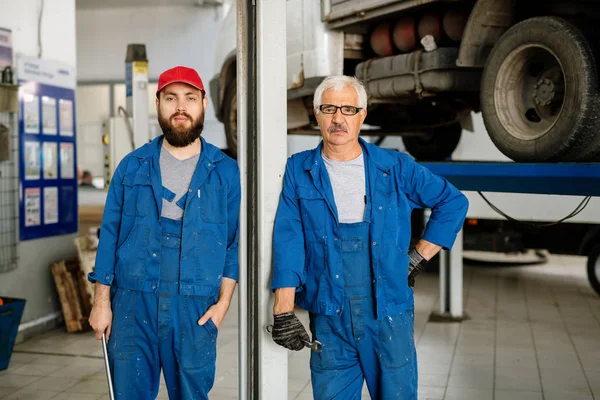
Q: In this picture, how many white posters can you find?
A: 8